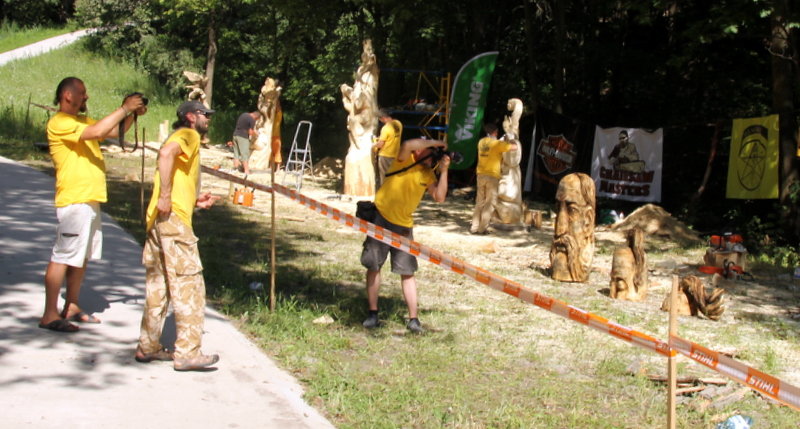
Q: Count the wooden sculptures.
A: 7